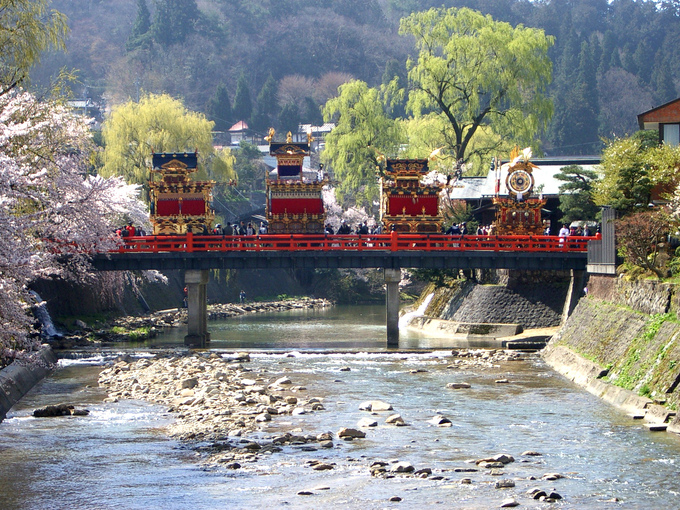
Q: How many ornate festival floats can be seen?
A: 4